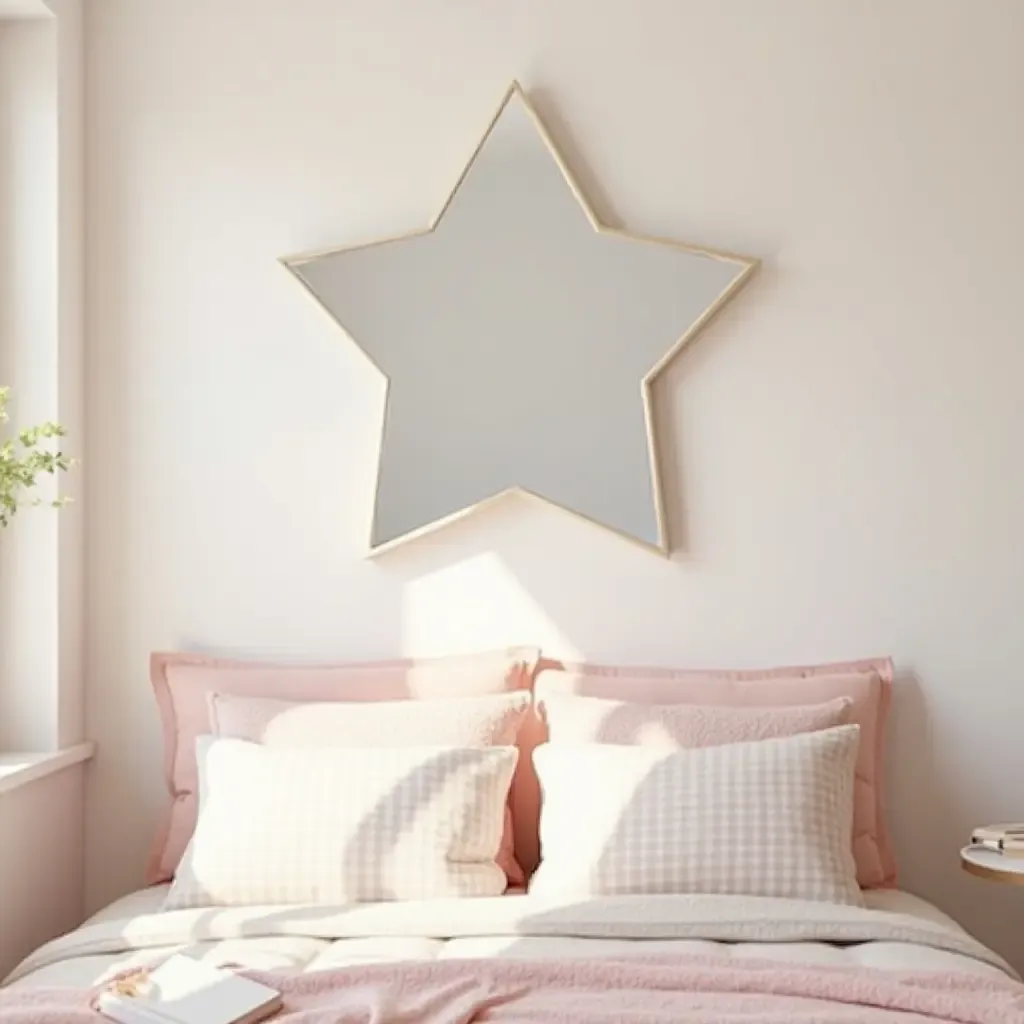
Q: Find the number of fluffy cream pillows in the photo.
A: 2